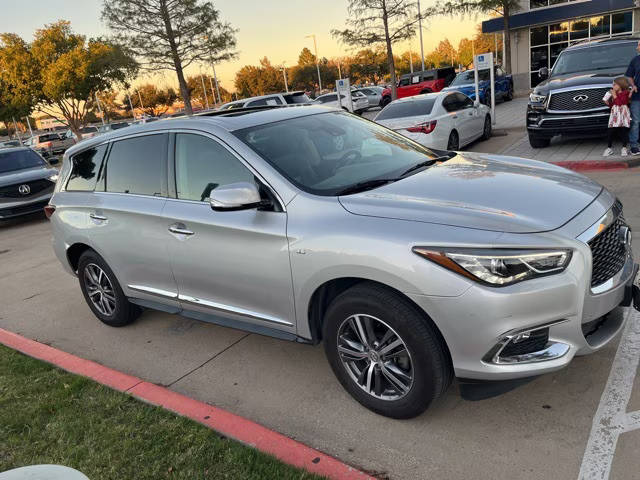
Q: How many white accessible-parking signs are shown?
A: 2